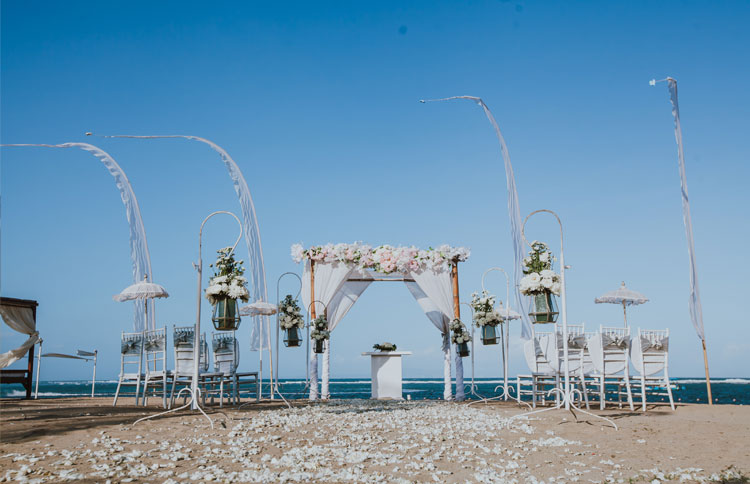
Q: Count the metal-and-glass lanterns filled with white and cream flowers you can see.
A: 6